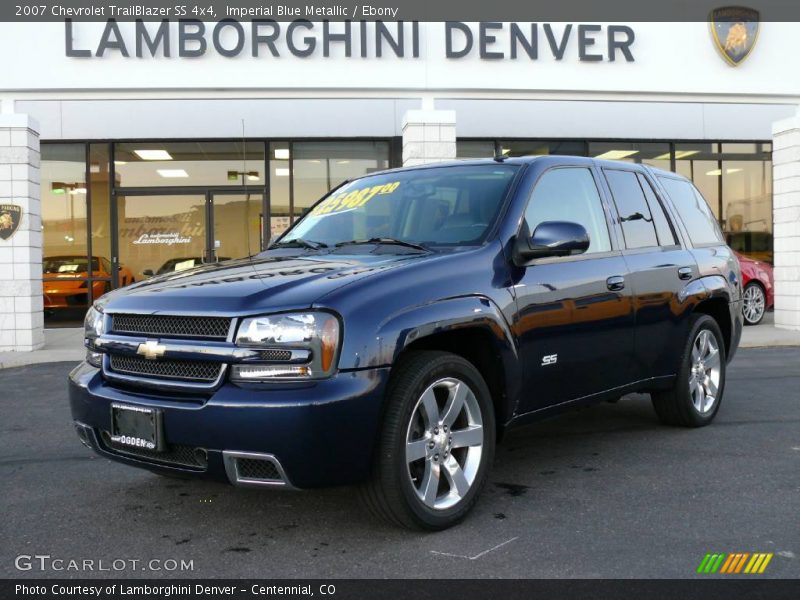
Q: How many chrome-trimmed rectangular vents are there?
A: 2